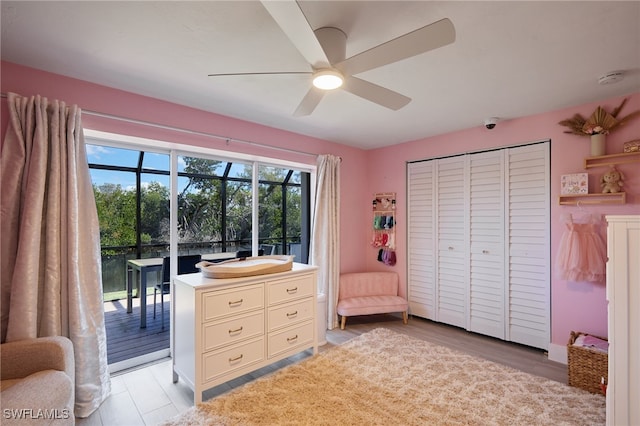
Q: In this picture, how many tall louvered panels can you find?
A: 4